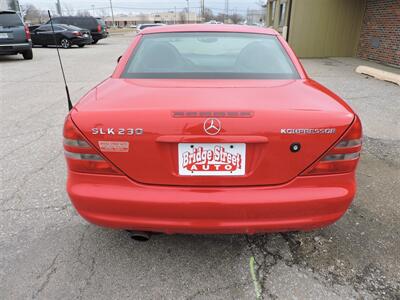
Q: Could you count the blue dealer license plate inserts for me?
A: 0